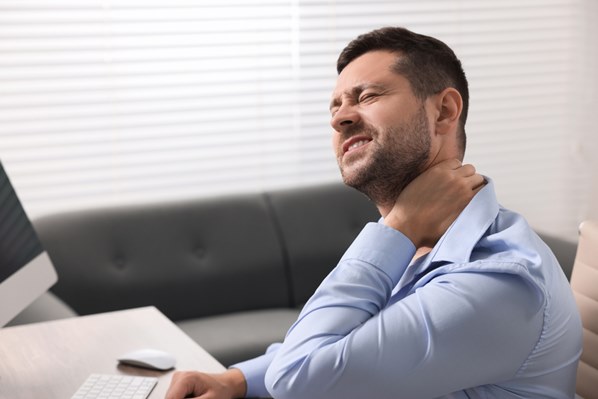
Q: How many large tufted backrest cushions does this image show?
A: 2